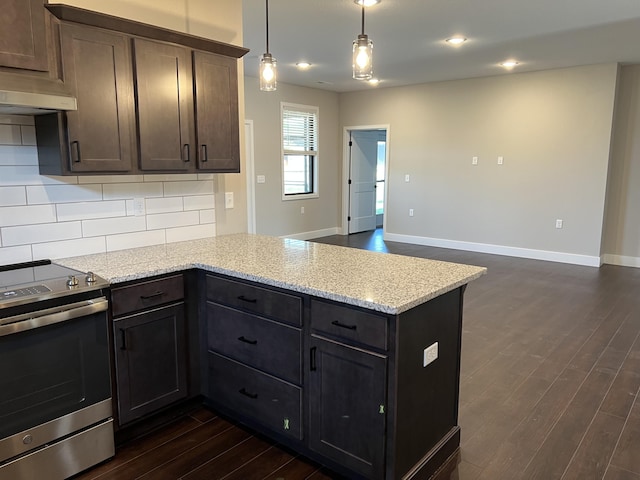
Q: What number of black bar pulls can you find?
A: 10